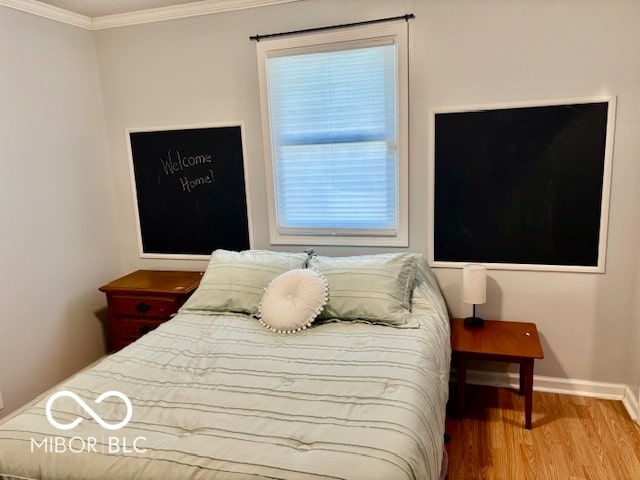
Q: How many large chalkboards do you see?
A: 2